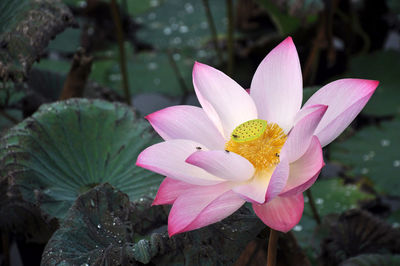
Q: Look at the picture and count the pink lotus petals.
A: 12